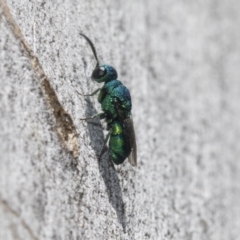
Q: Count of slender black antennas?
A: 1